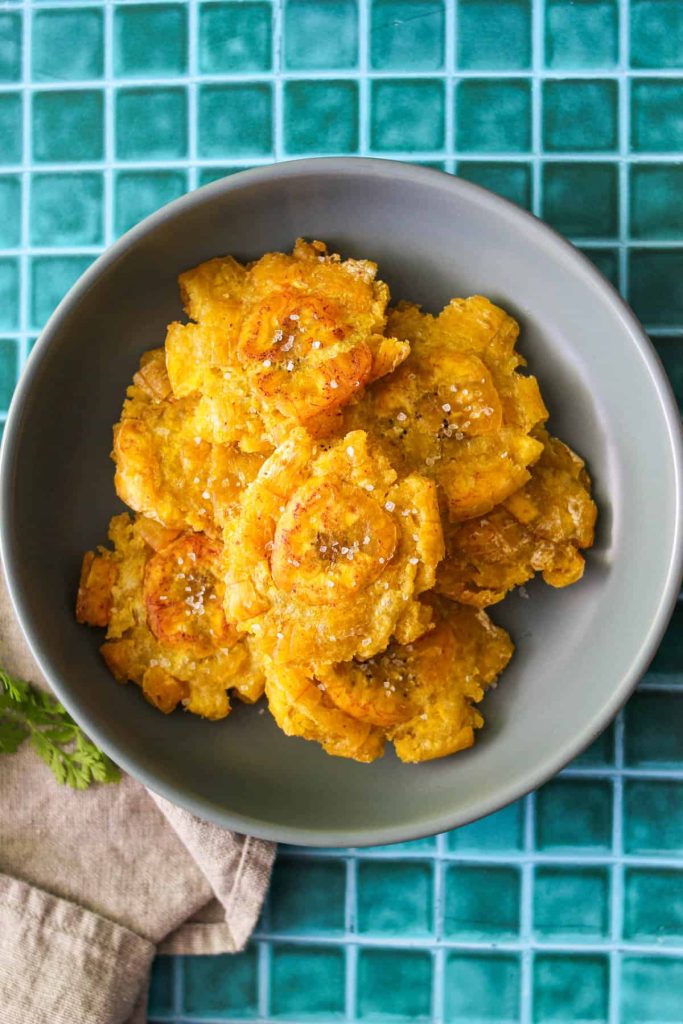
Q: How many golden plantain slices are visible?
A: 7